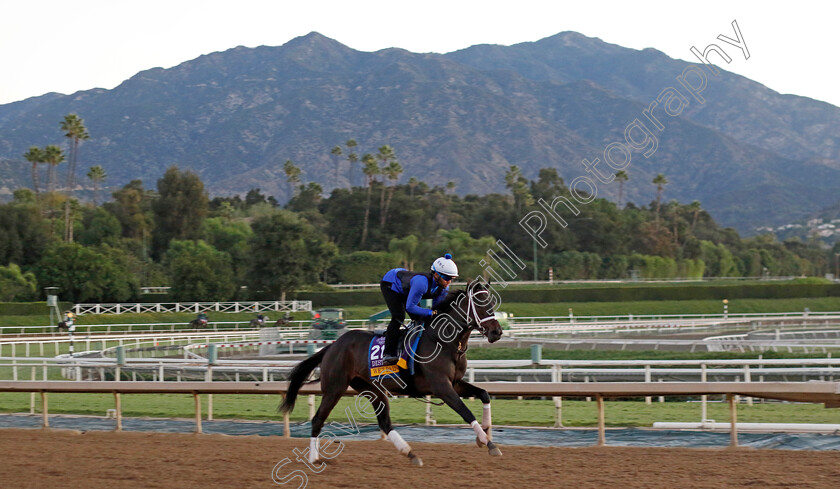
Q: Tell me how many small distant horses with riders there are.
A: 4